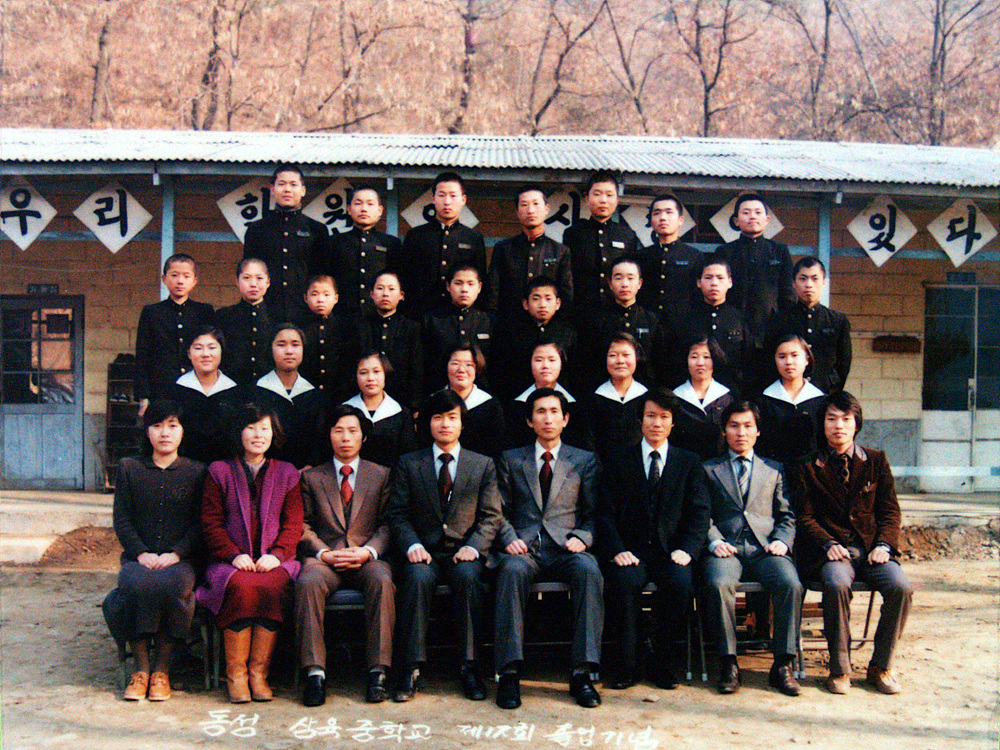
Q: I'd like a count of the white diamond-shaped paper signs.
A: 10